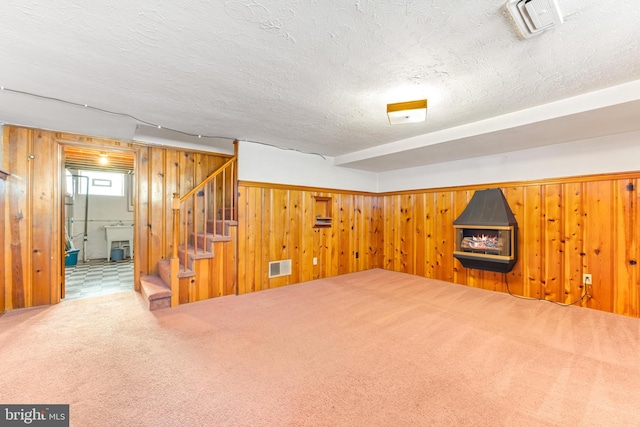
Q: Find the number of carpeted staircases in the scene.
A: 1